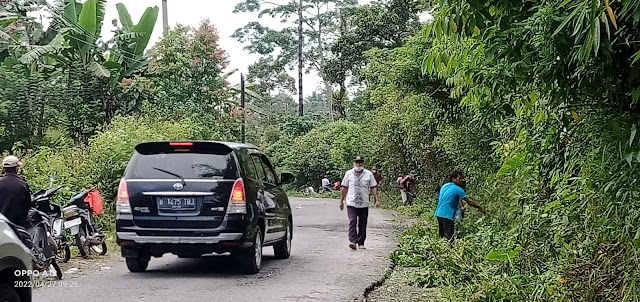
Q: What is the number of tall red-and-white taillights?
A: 2